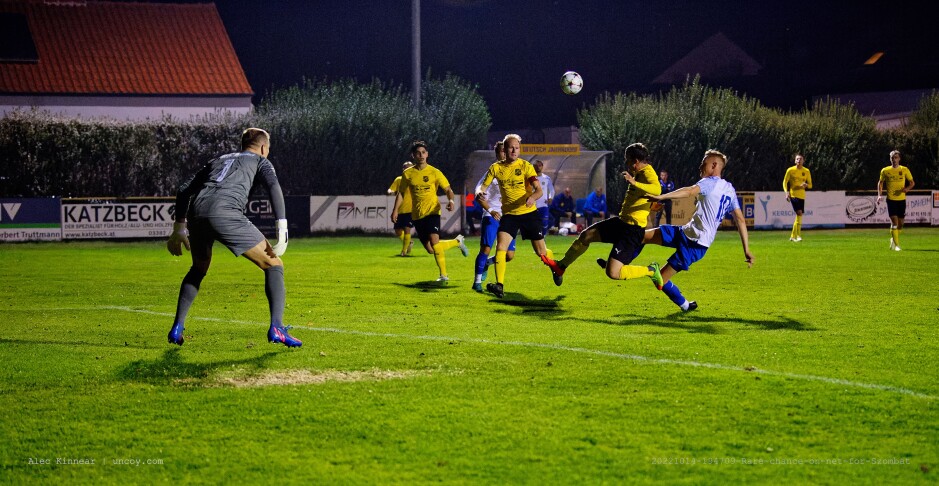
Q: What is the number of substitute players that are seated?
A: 2